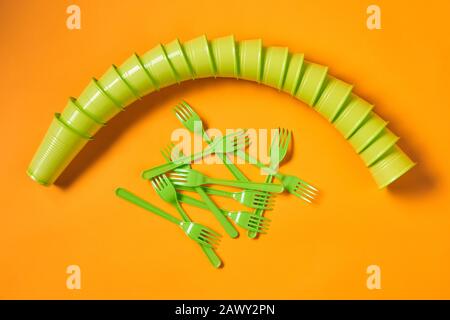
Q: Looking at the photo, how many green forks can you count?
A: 10